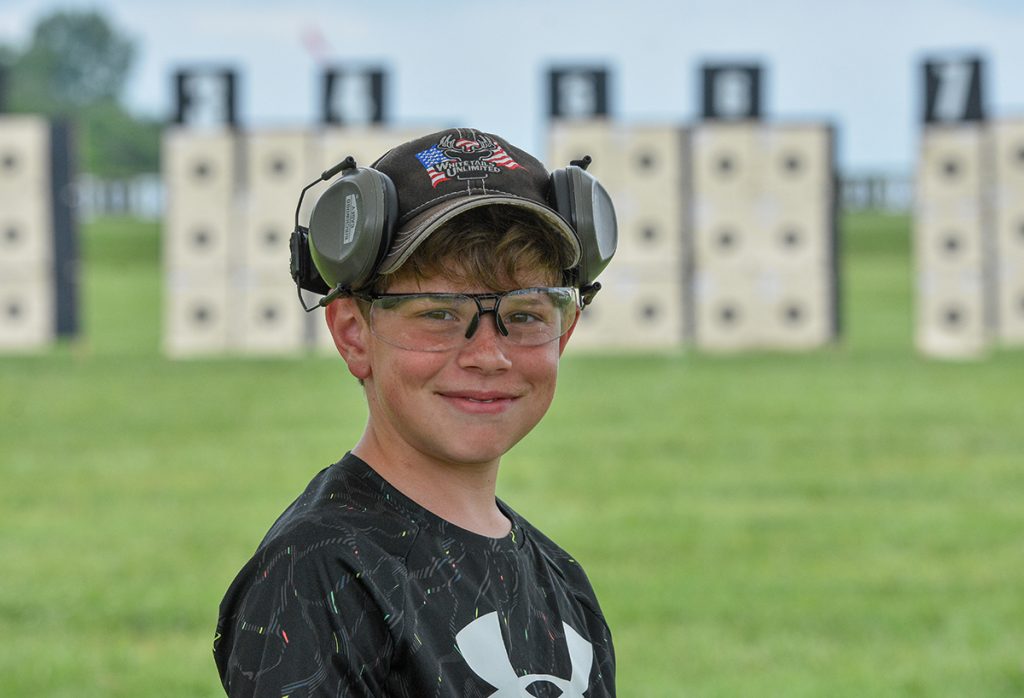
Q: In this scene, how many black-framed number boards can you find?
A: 5